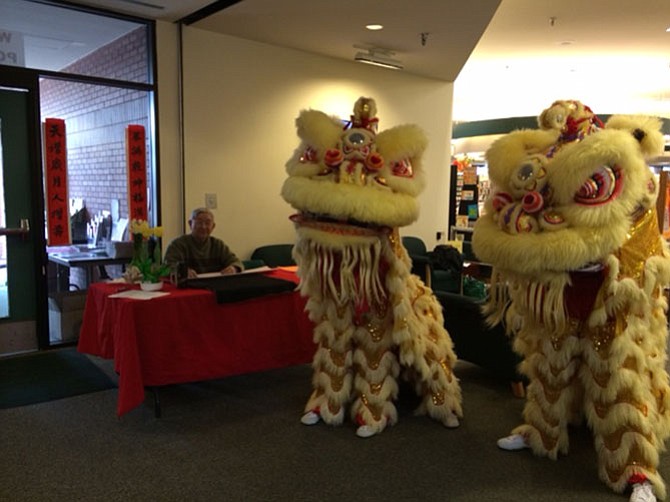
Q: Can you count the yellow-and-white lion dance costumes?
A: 2